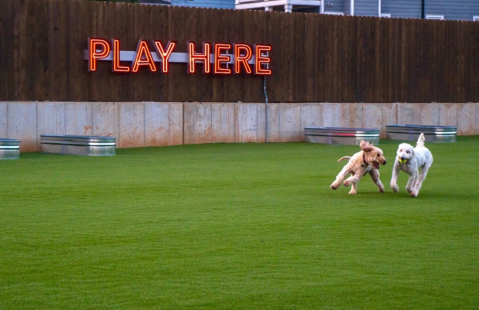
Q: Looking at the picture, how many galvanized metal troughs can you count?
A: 4